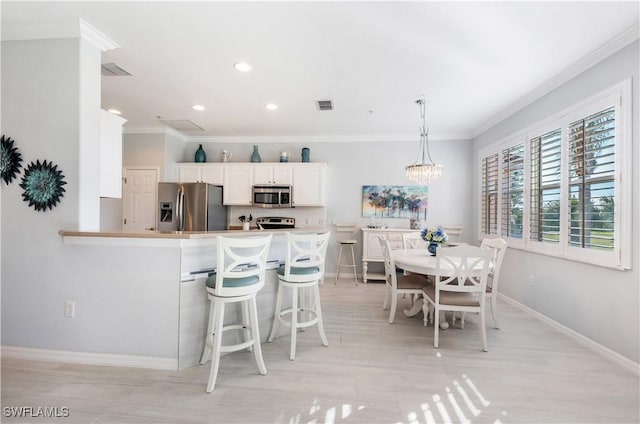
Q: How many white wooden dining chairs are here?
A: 4